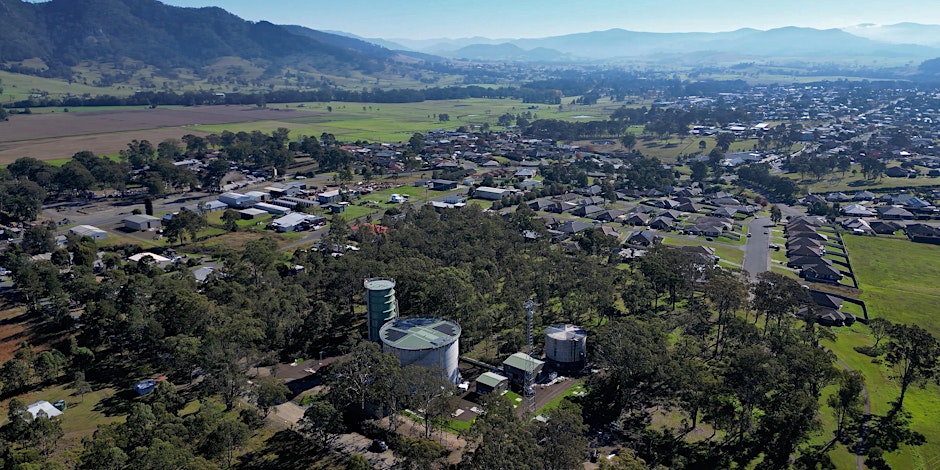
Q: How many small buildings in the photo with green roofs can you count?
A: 2